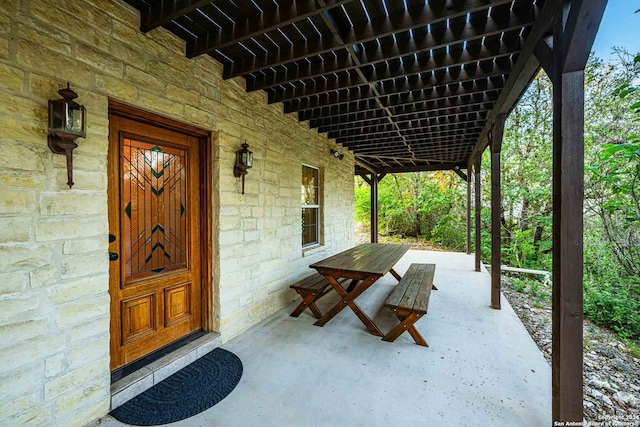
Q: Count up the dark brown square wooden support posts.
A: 5